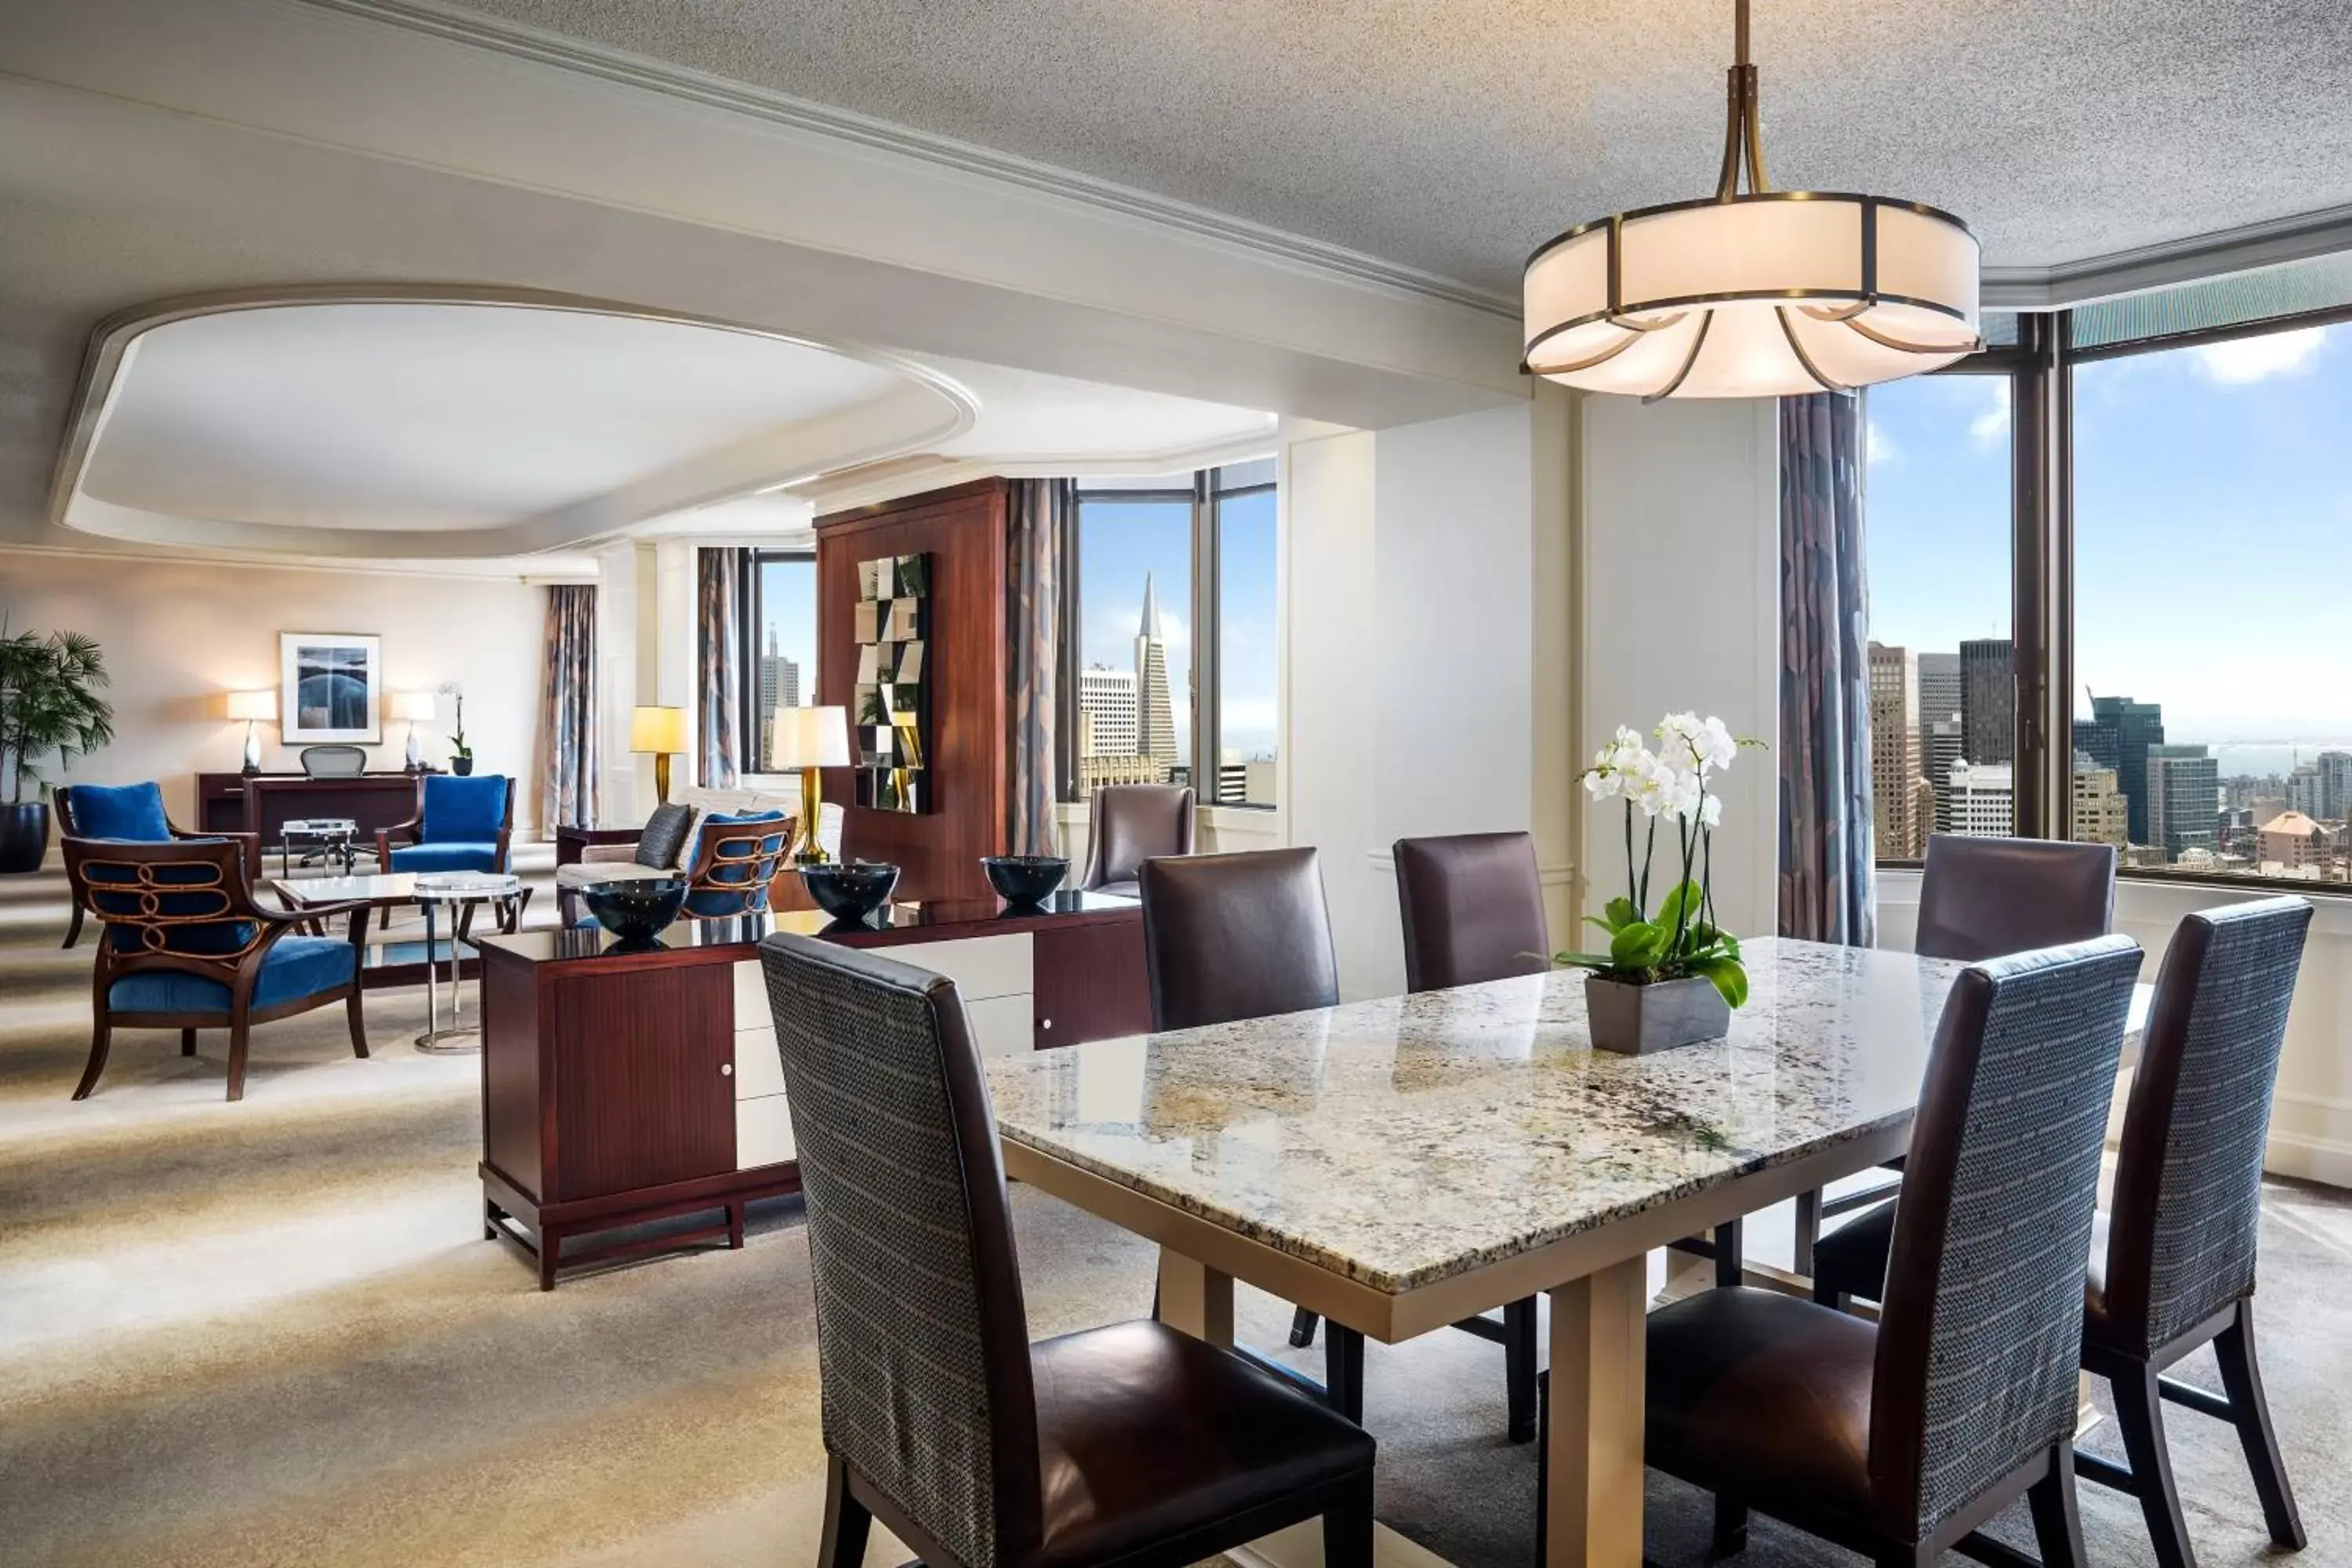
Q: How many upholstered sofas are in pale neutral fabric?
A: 1